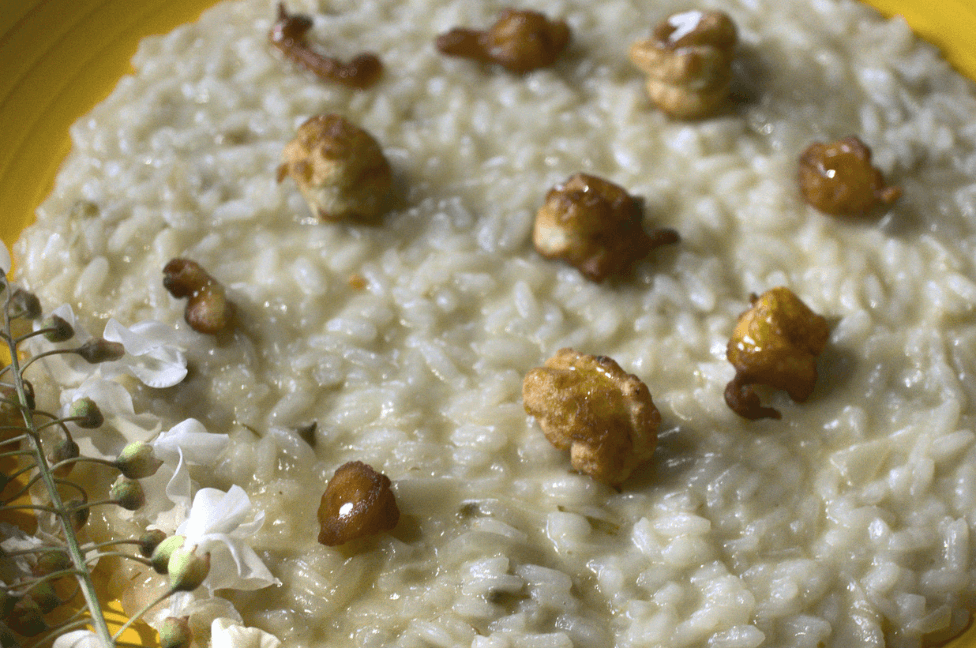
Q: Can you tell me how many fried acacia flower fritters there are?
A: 10